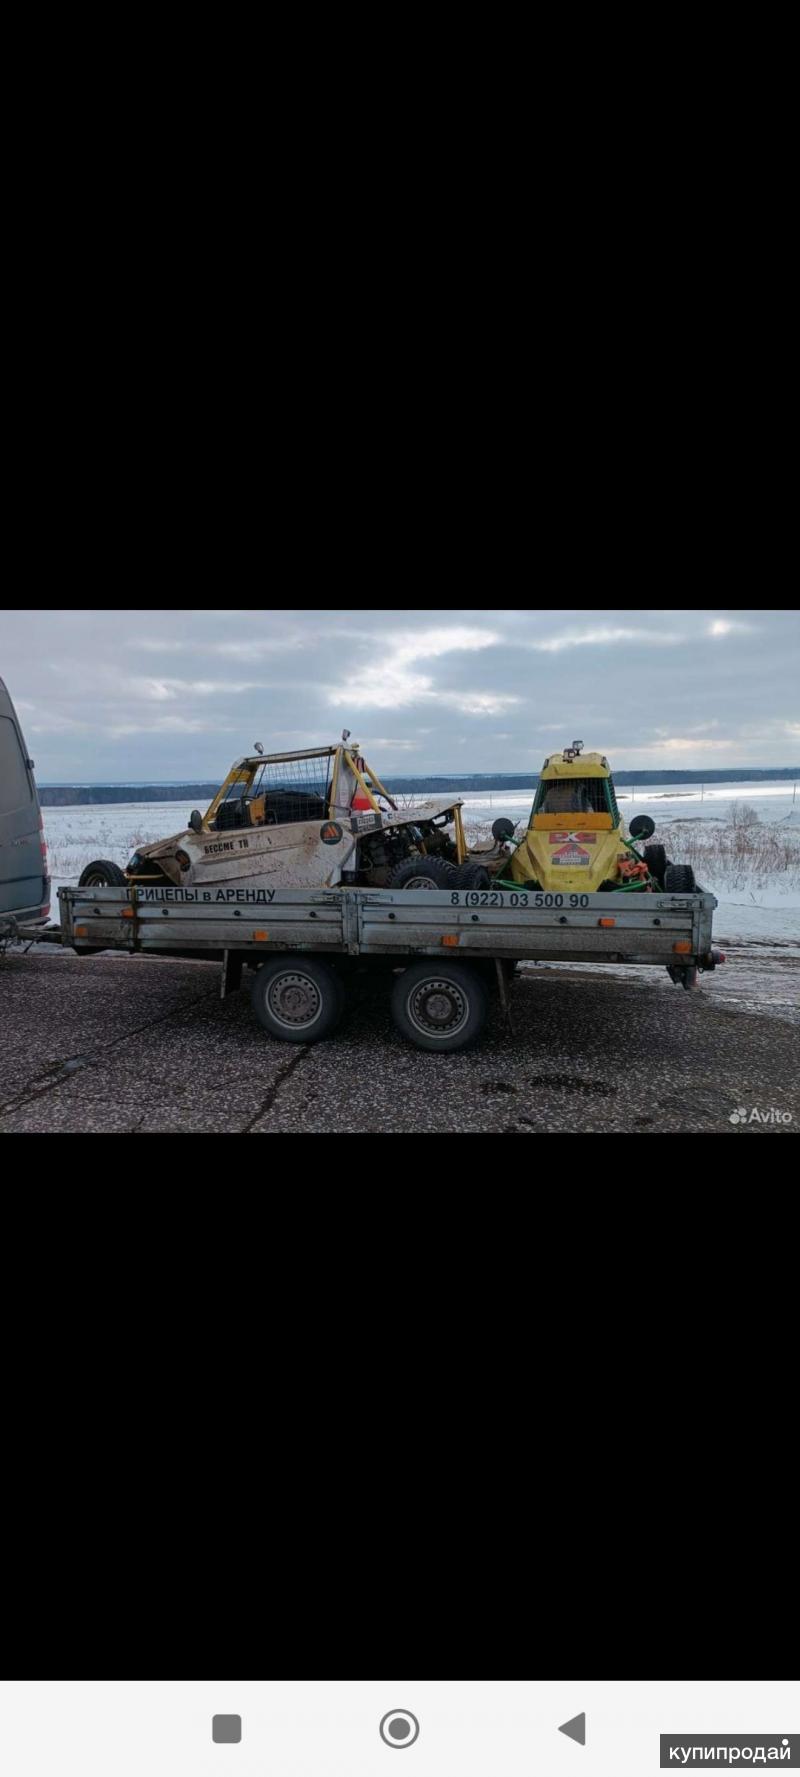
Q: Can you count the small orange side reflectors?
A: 6